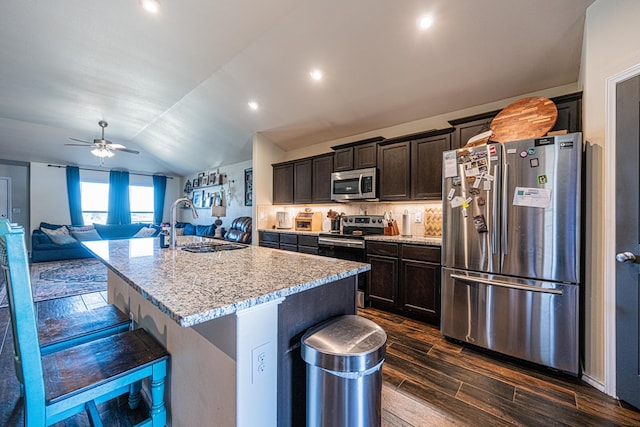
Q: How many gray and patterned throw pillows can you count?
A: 3